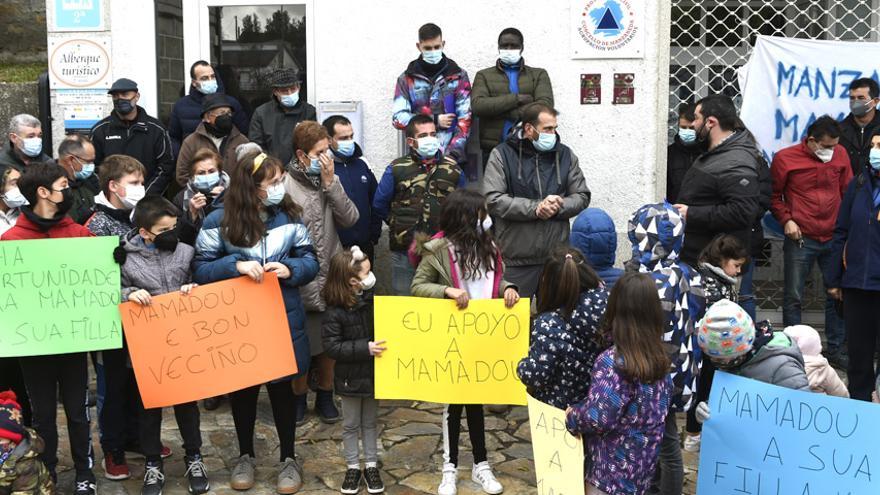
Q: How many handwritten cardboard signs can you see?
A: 5